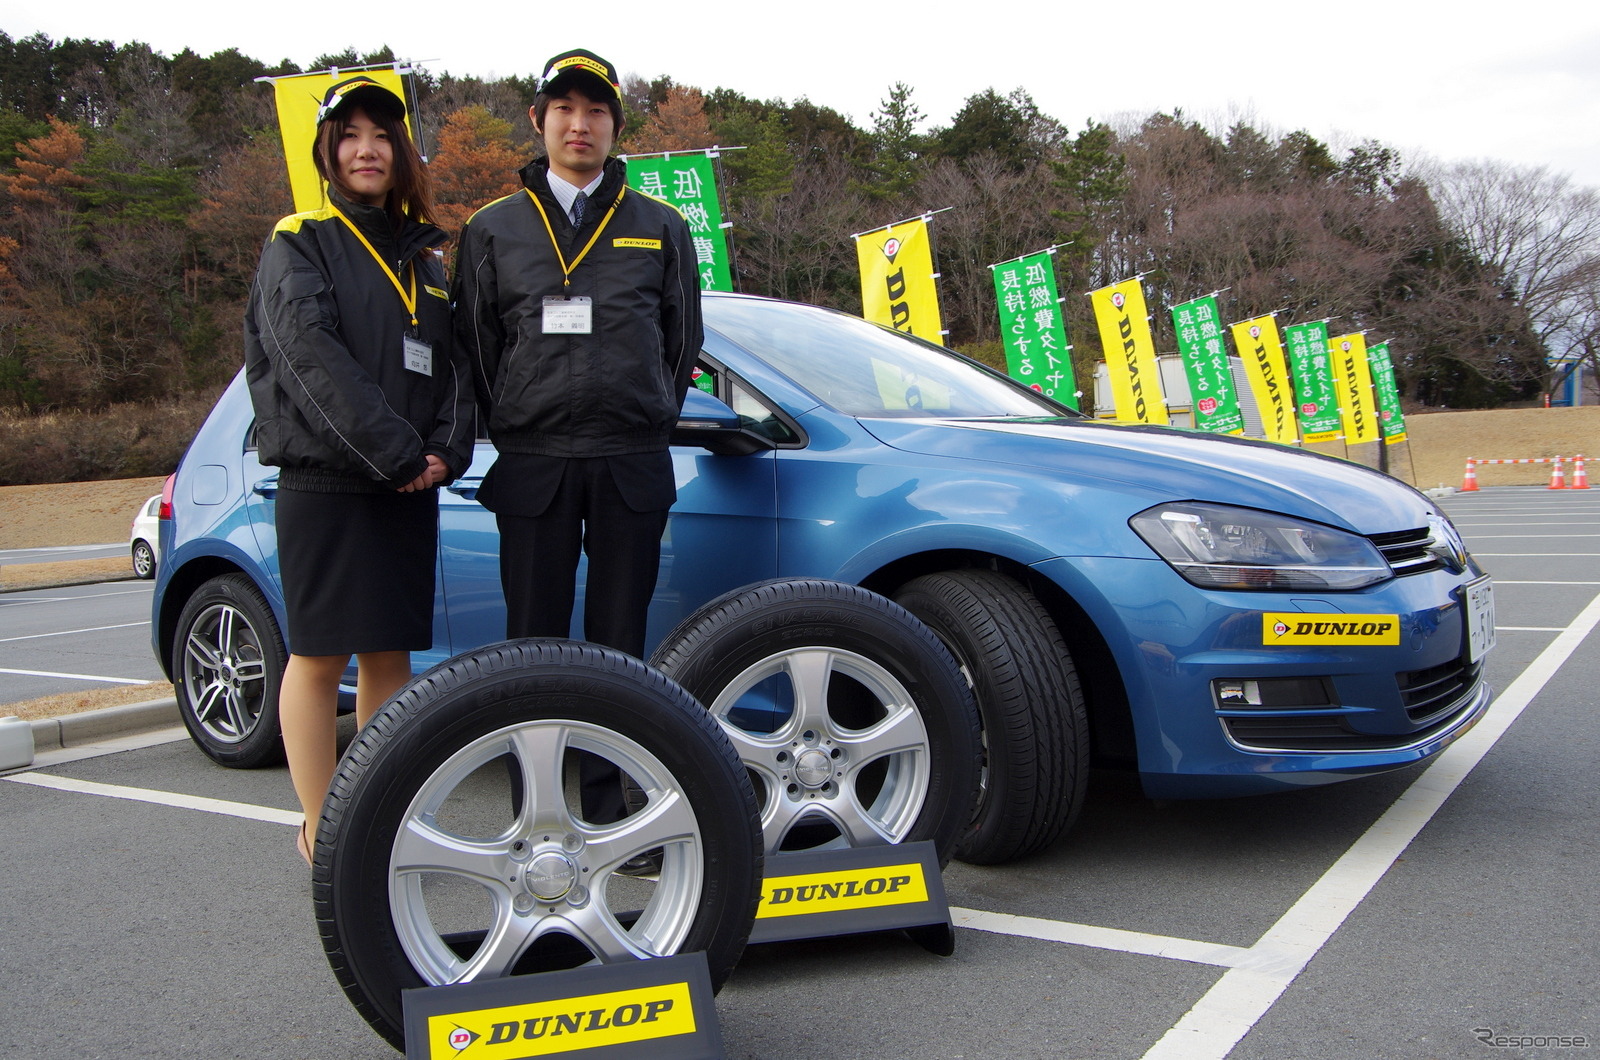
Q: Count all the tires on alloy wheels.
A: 5